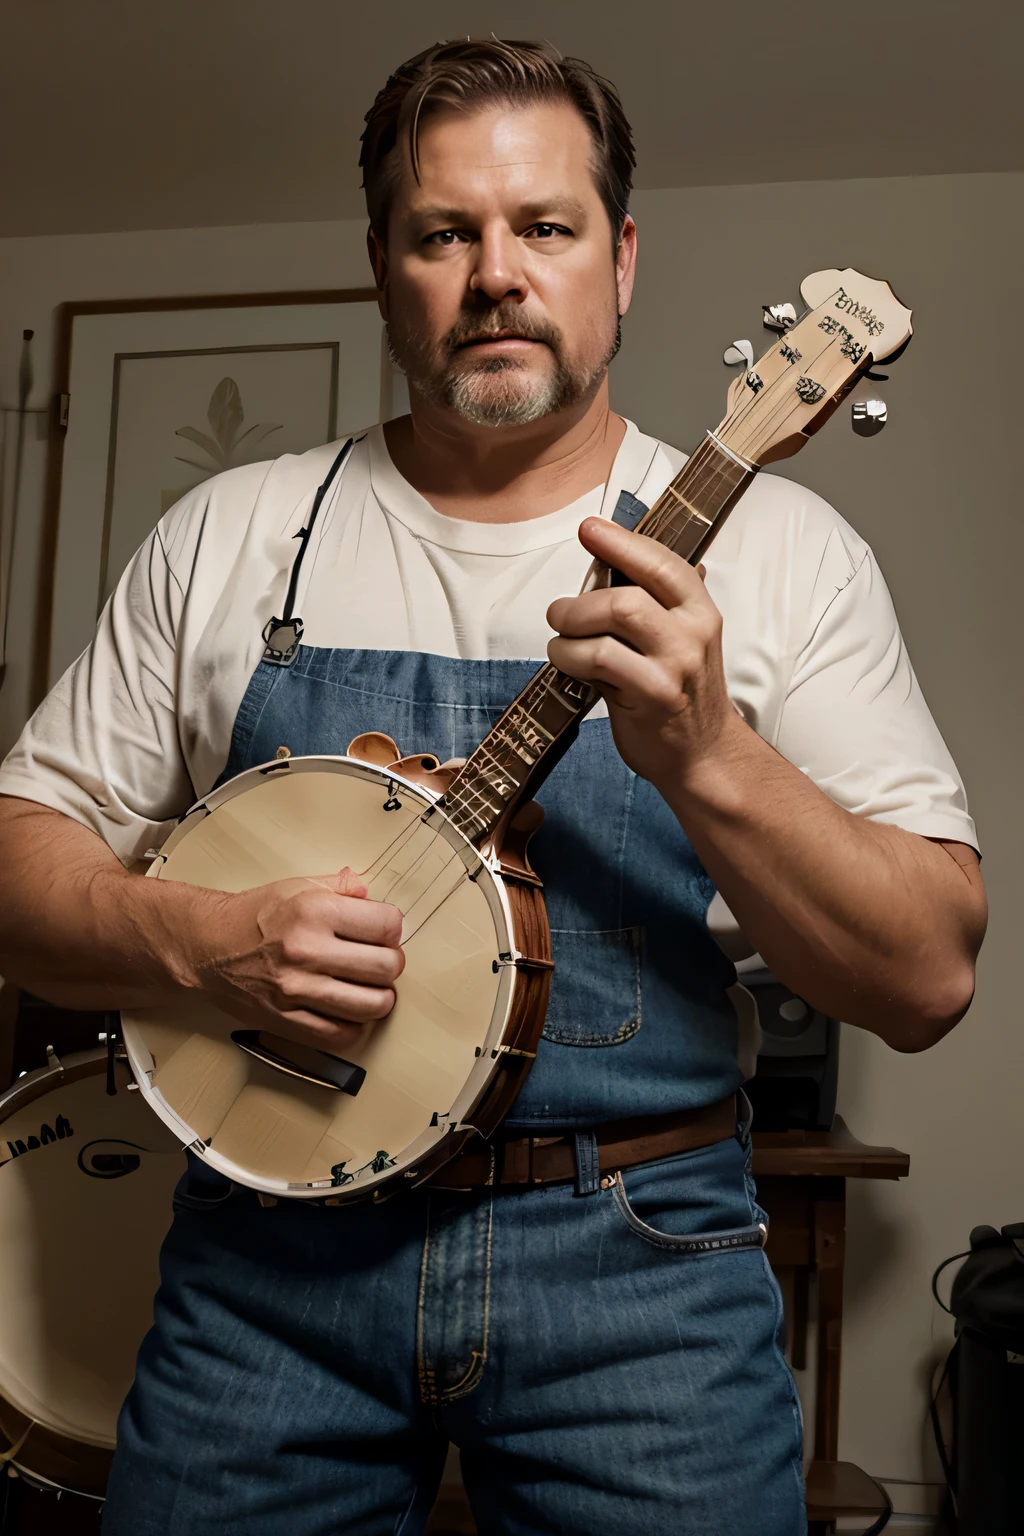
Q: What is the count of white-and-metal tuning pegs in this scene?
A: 3